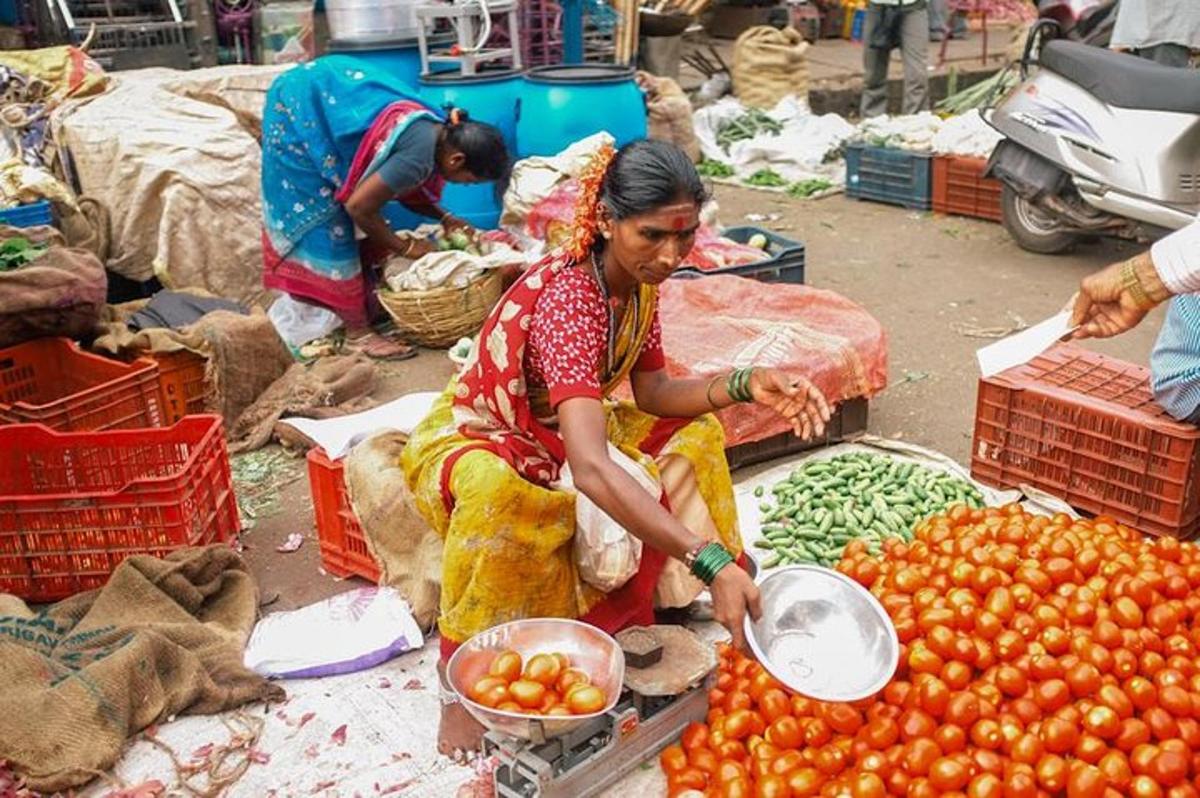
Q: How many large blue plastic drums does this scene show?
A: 3